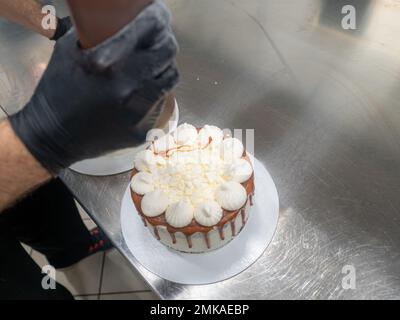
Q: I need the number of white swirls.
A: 11